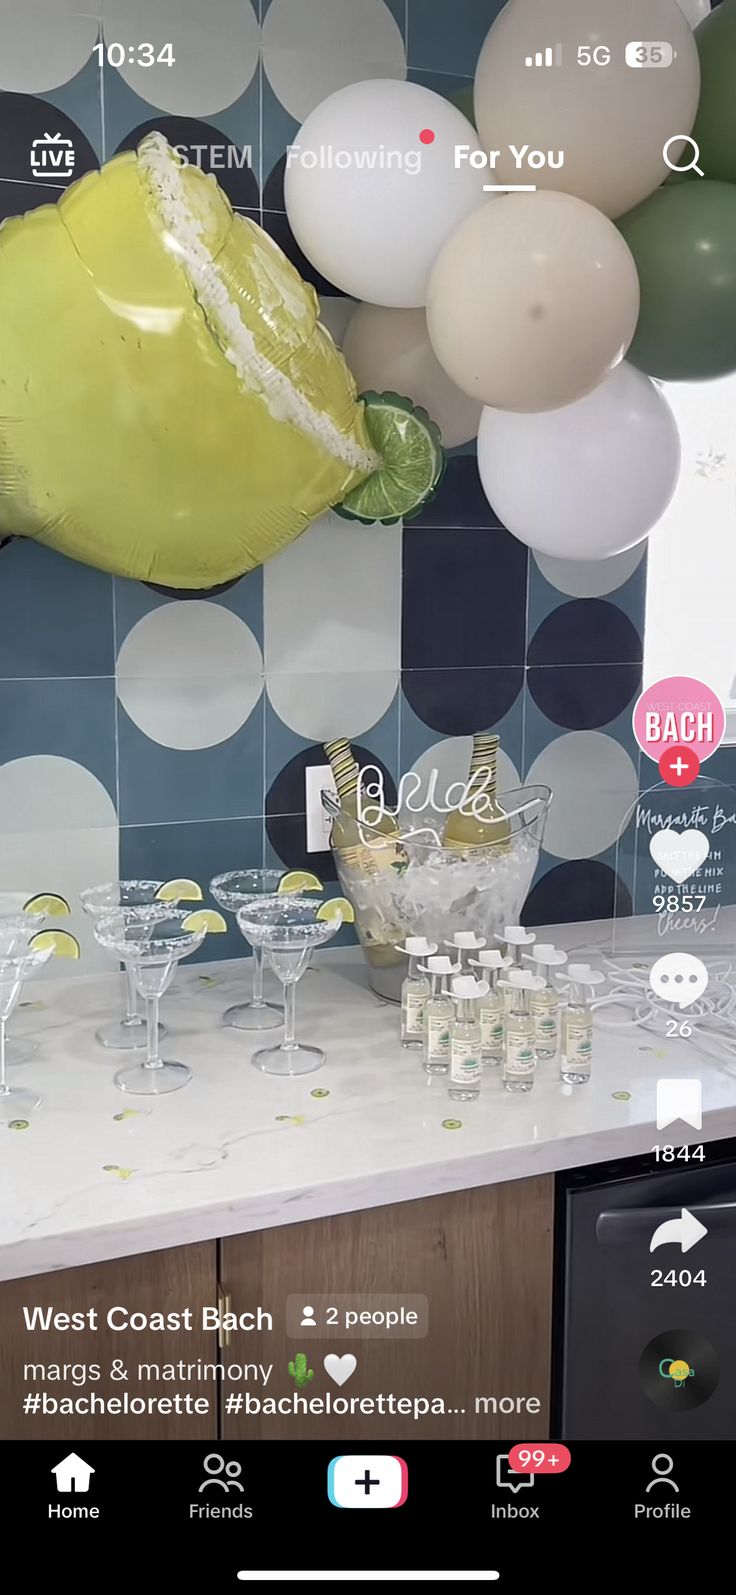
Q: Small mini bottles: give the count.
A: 9